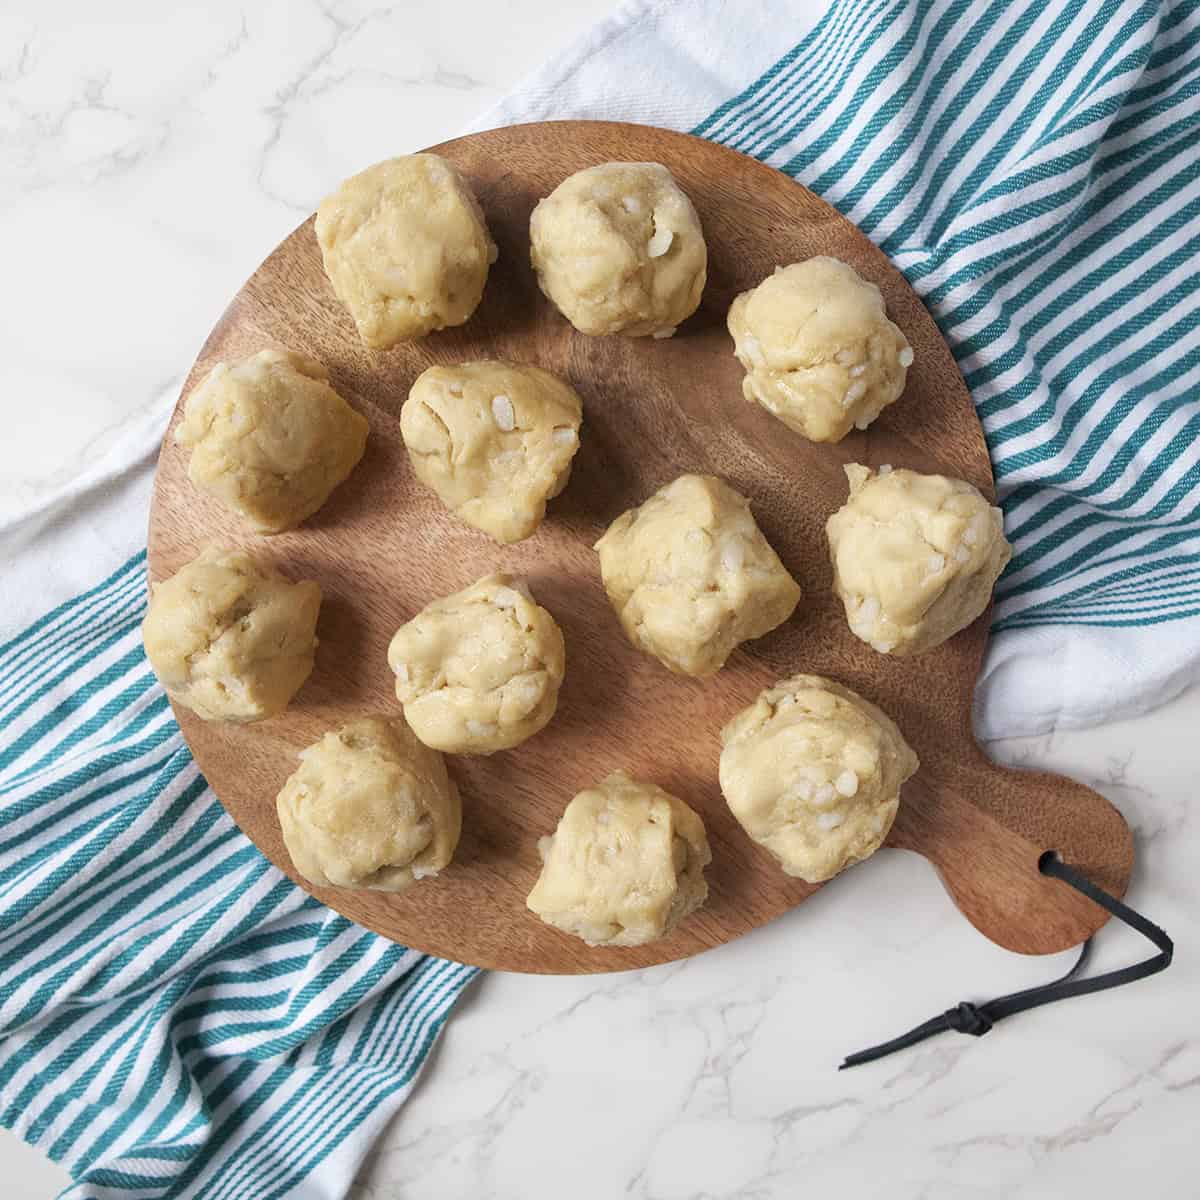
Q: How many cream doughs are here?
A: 12